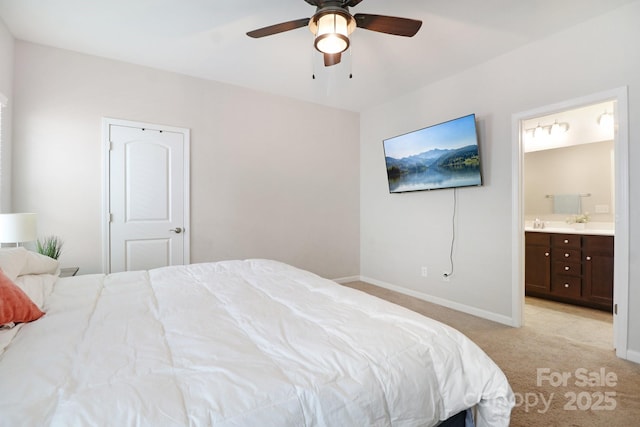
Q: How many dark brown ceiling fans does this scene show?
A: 1